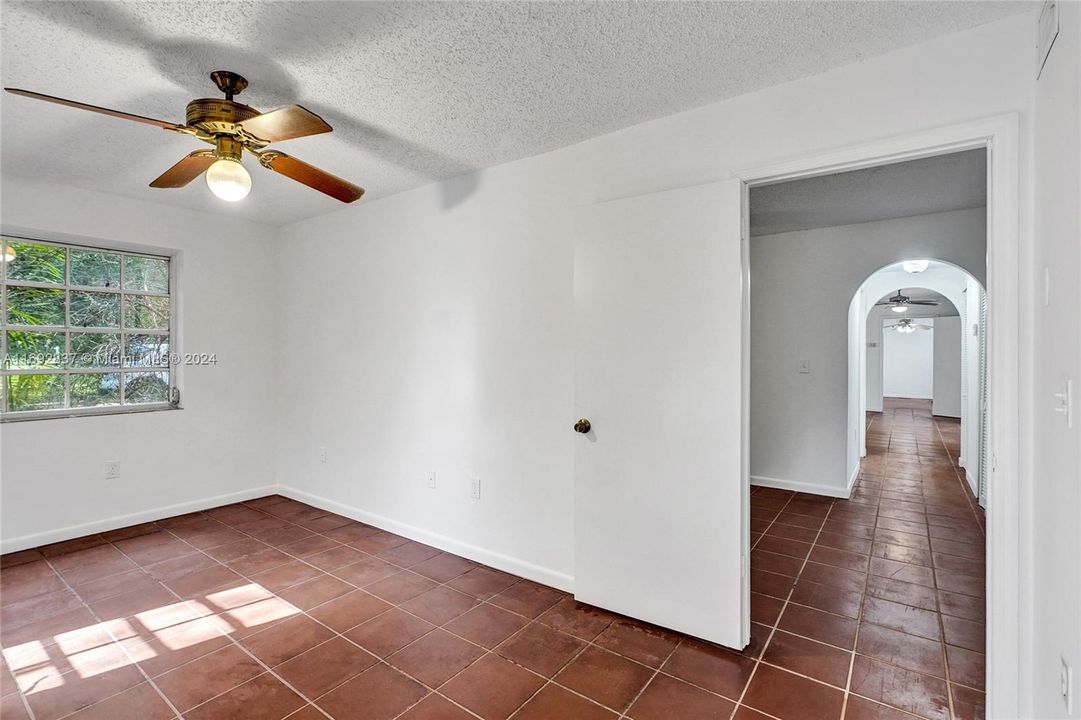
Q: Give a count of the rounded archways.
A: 2